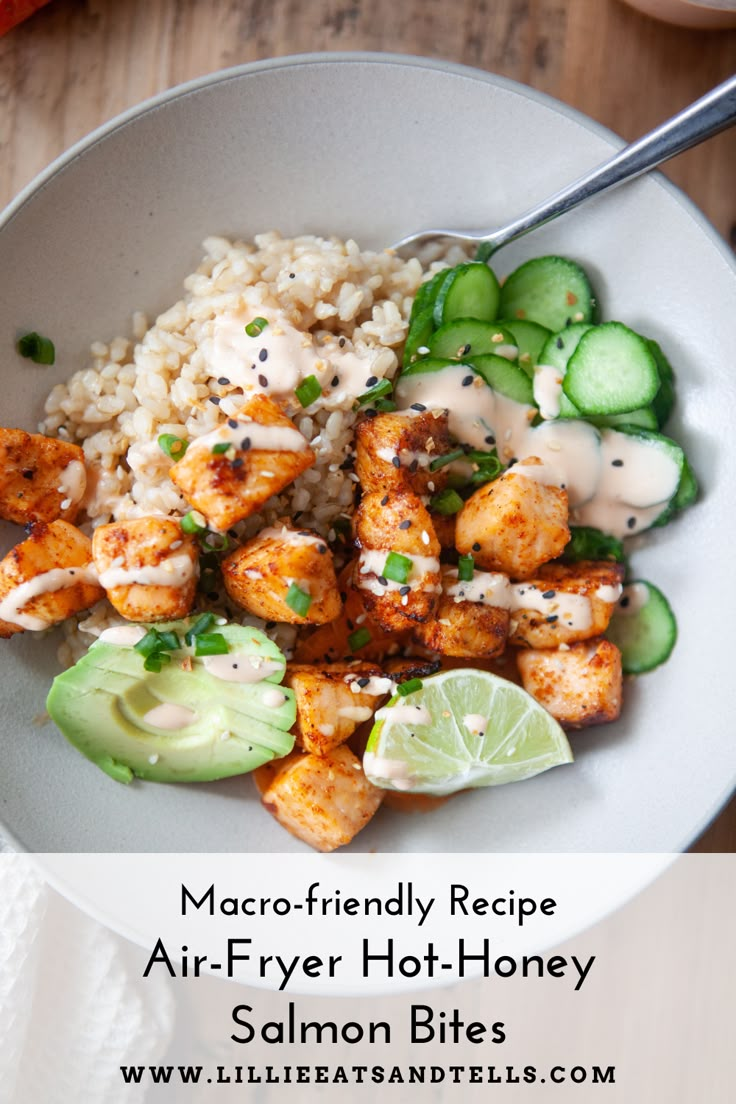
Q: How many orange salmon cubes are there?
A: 13